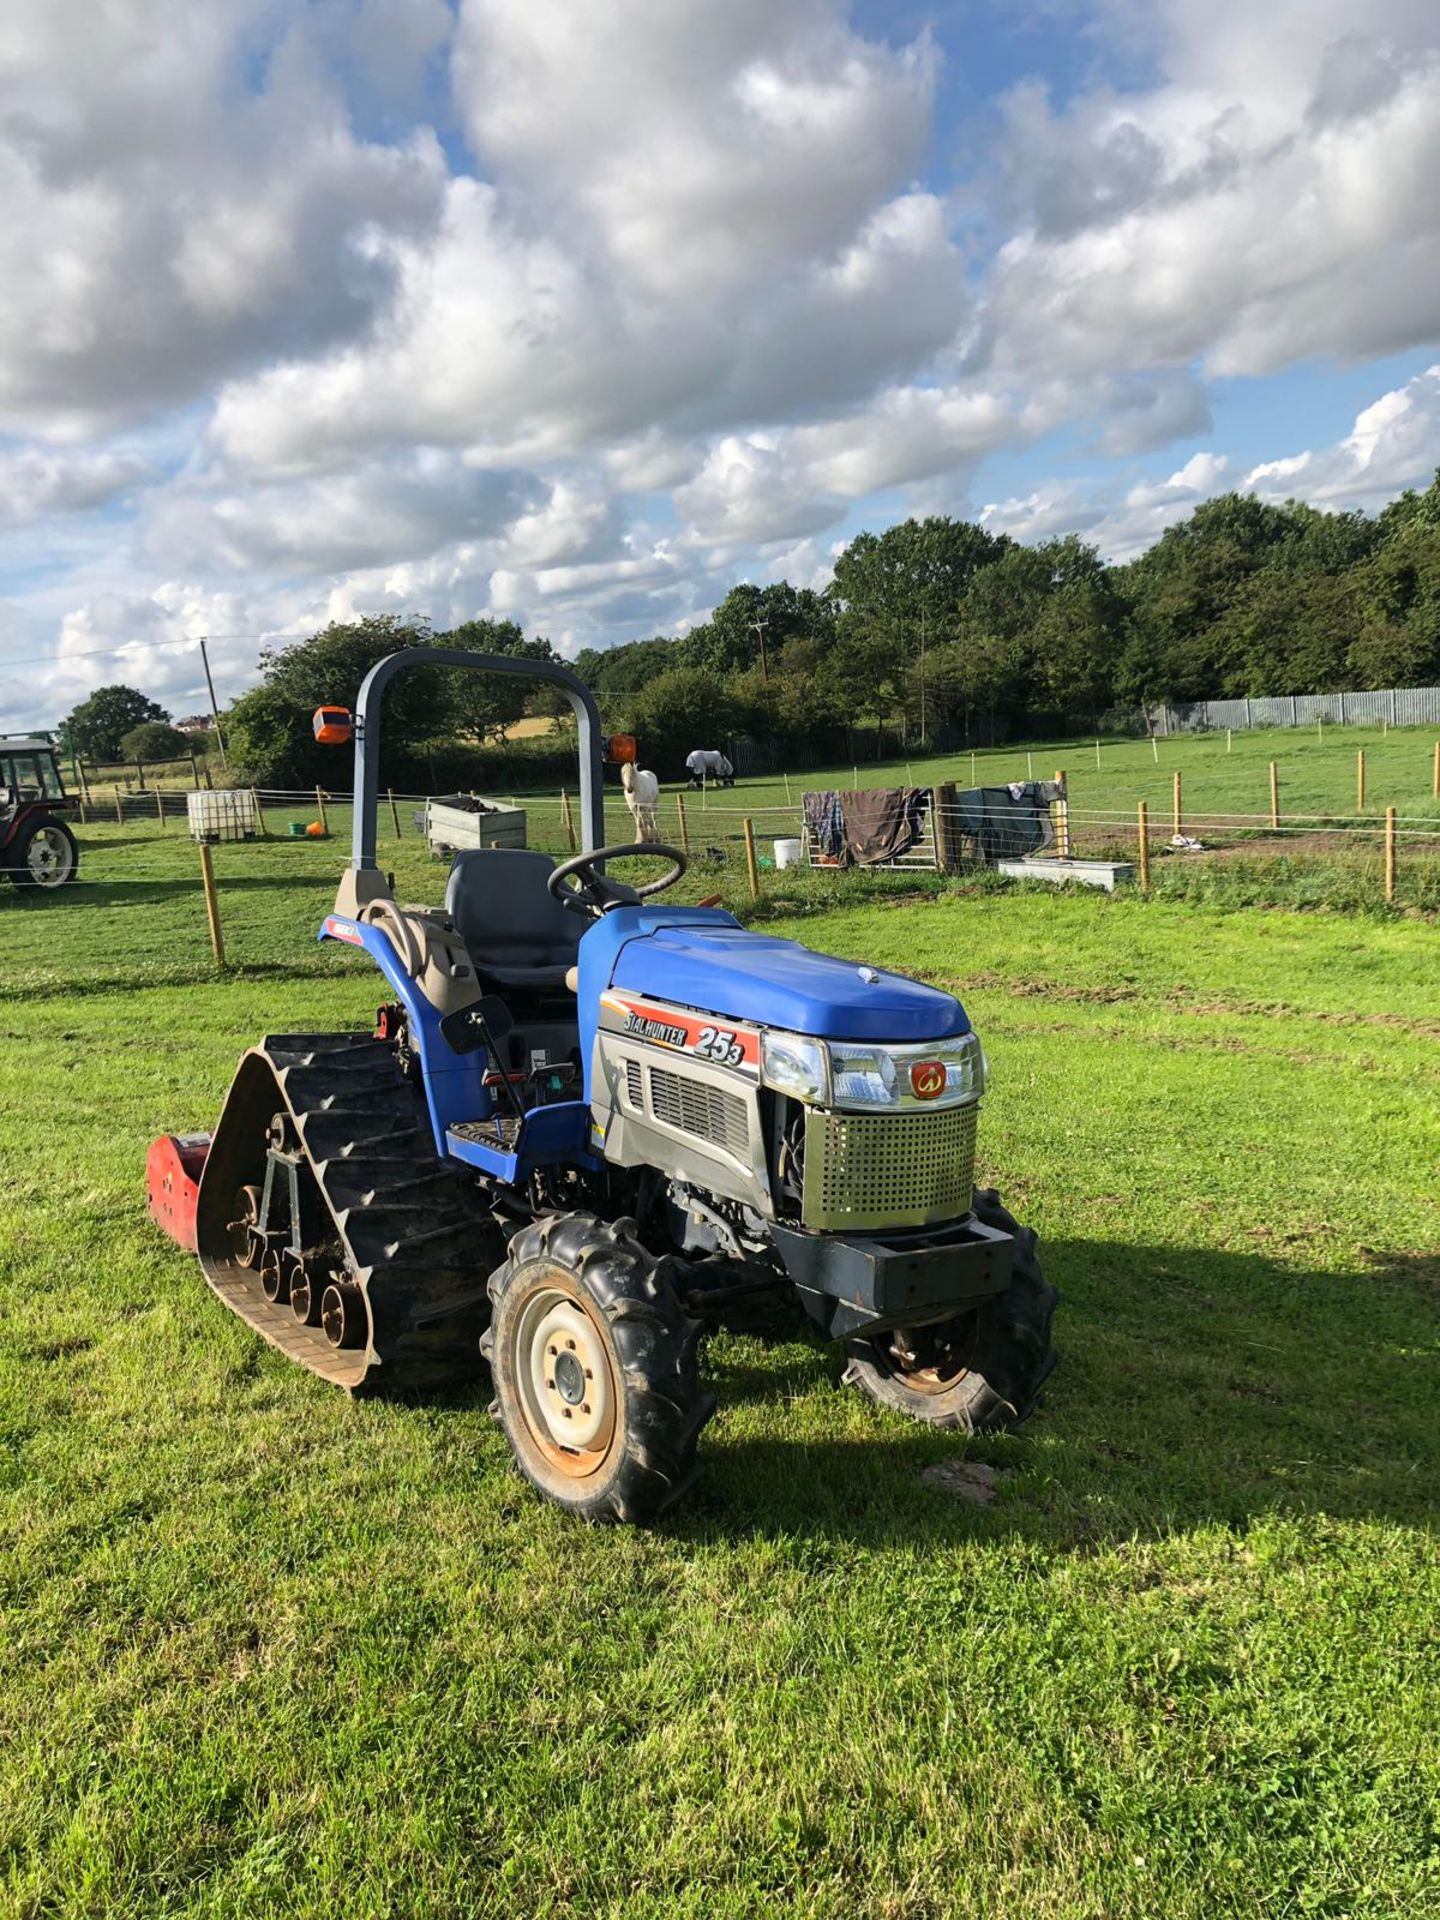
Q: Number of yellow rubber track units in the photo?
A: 0